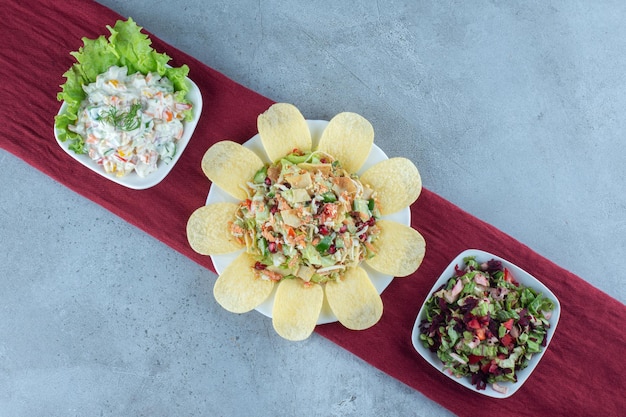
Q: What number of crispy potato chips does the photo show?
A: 9